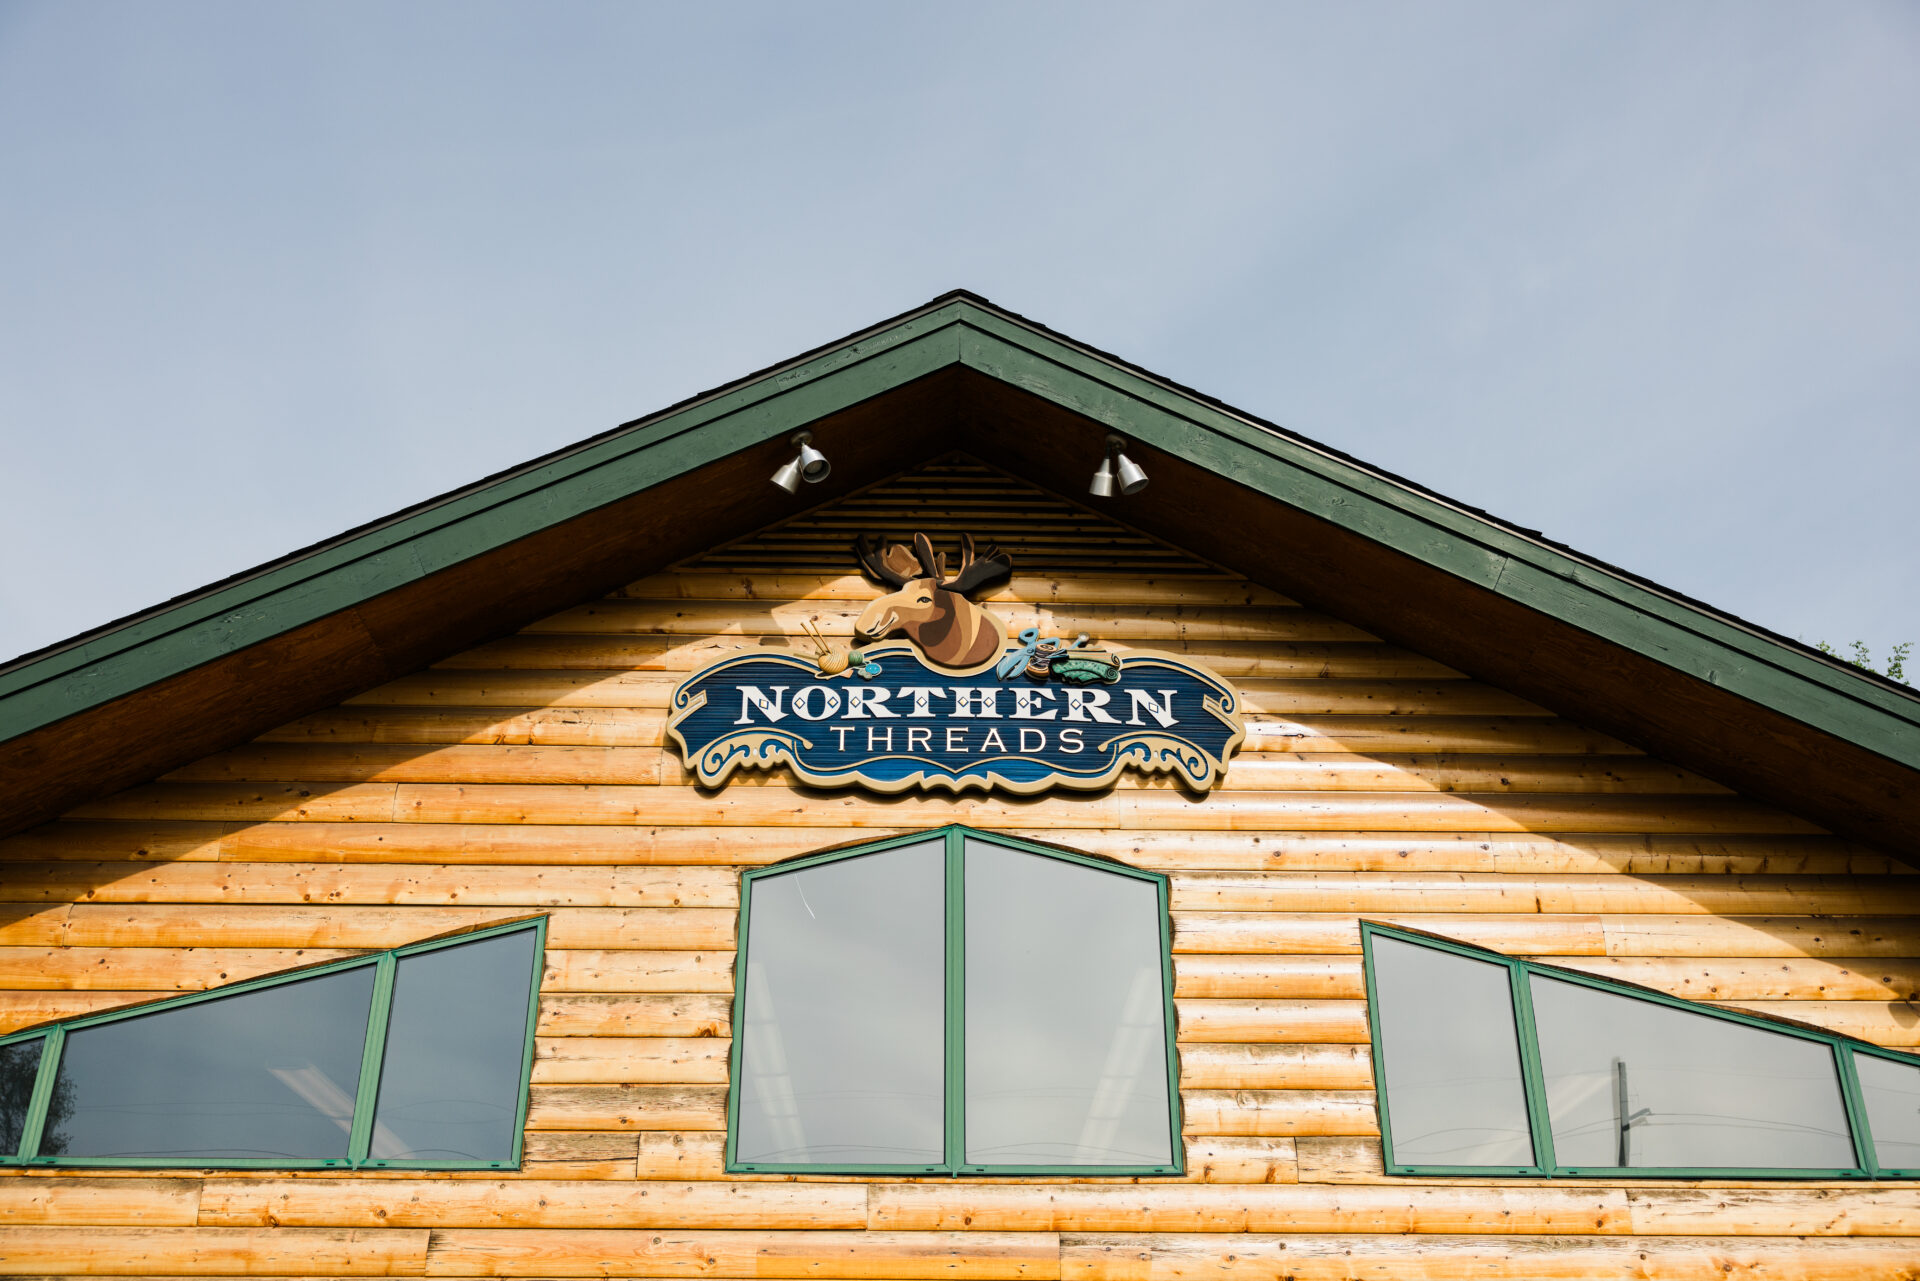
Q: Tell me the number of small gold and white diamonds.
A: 10